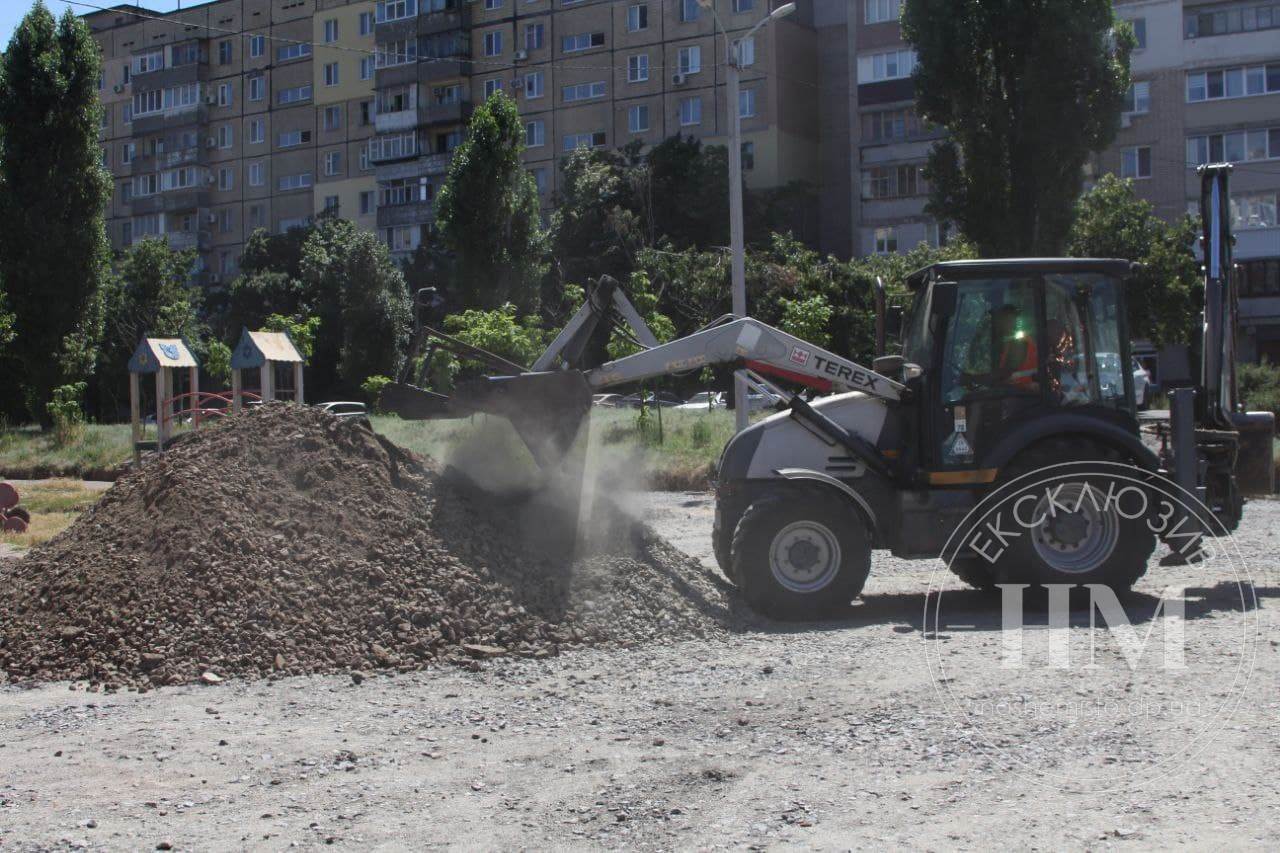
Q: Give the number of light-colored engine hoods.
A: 1